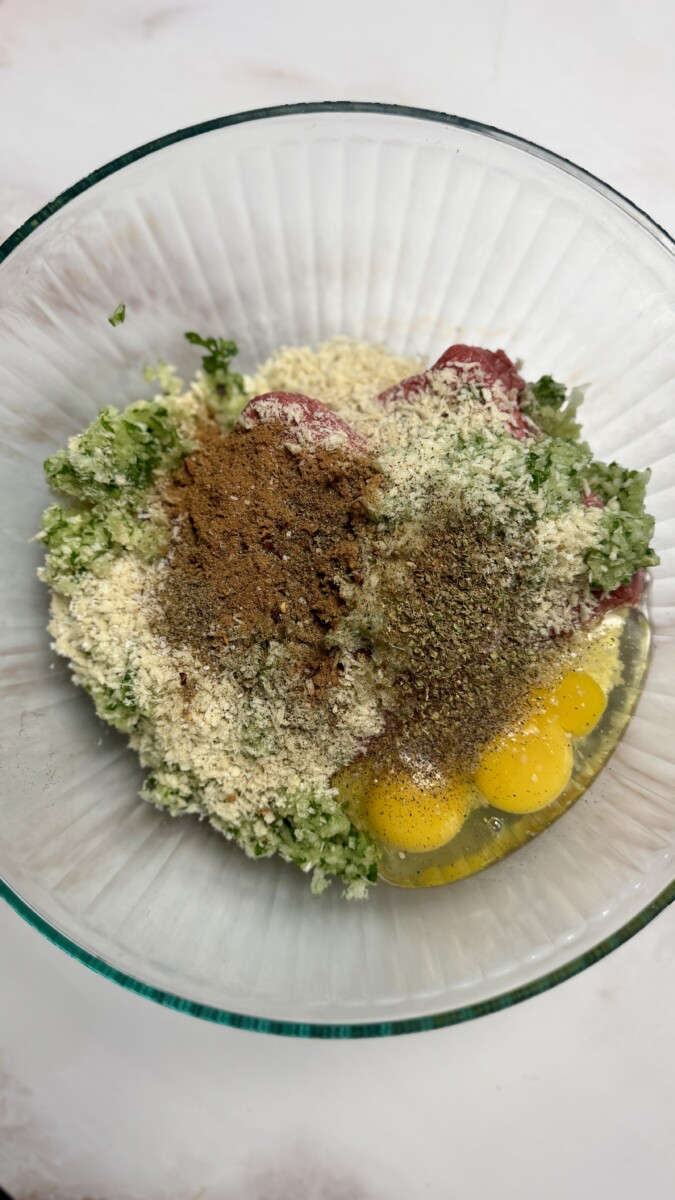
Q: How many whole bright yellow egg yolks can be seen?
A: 3